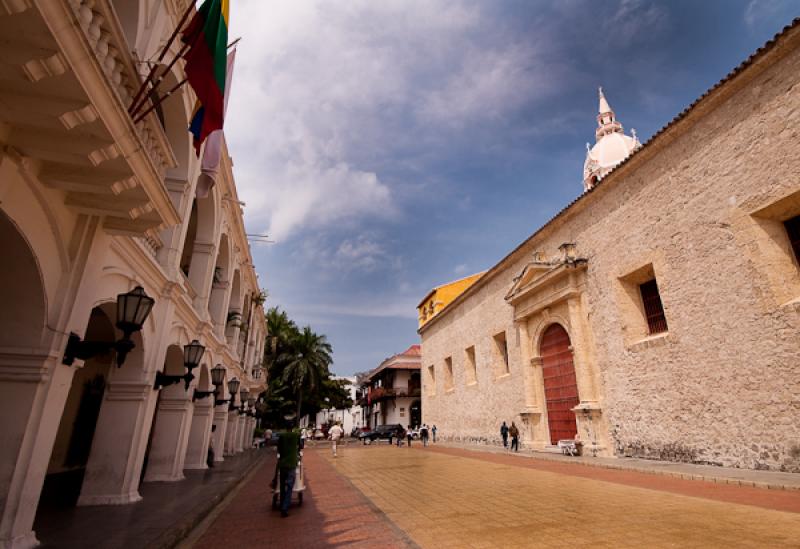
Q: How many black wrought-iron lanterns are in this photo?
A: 6